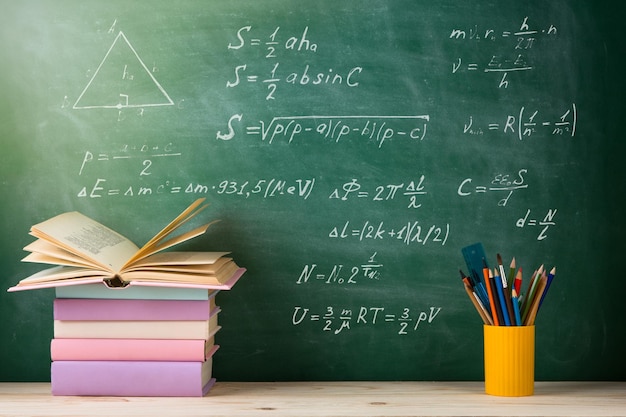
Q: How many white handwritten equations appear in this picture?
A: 14